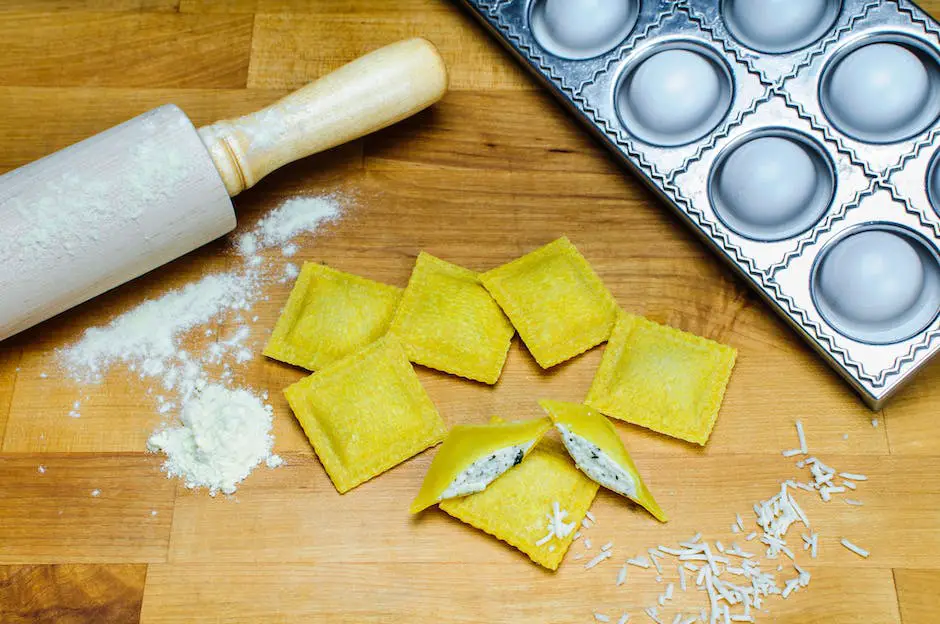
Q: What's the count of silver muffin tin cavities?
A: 7